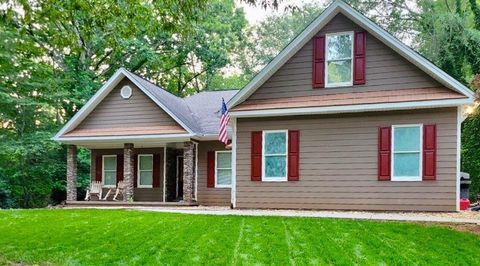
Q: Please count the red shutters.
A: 11